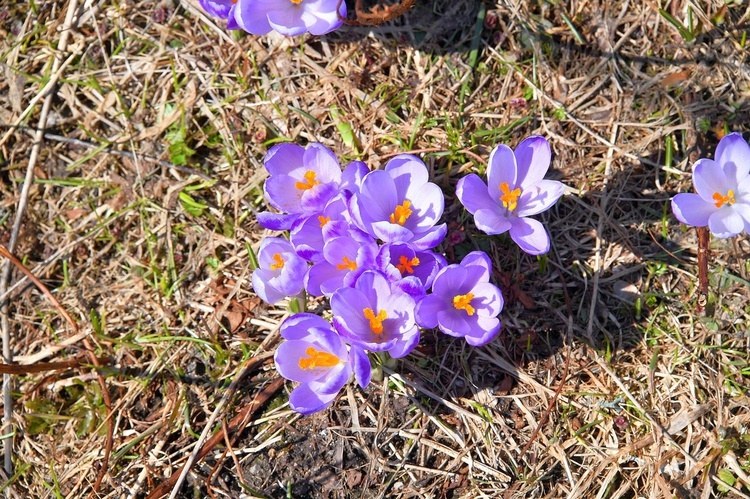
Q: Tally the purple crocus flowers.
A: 13